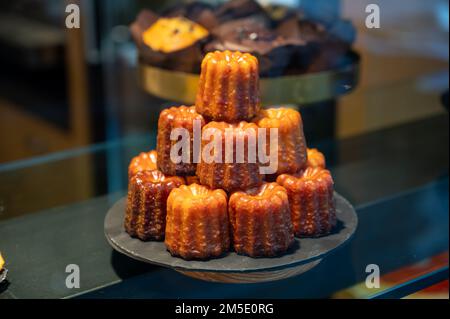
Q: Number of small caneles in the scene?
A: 10